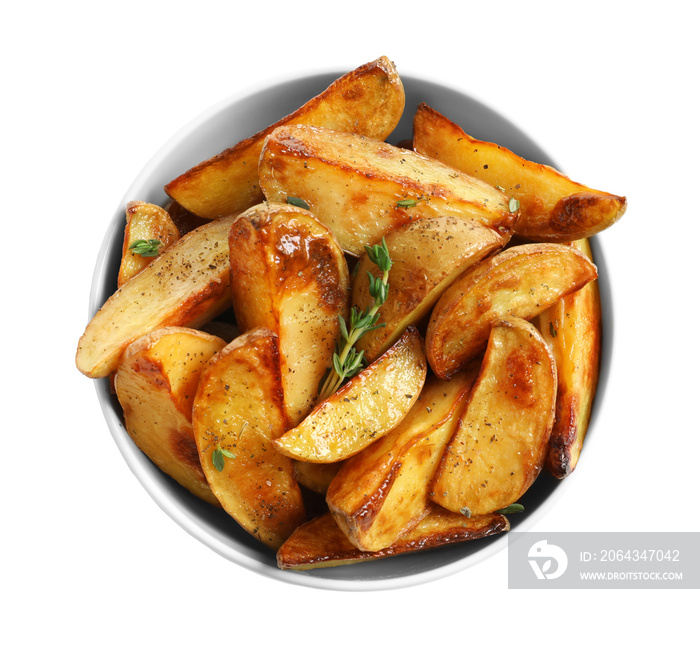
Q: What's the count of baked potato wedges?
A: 15